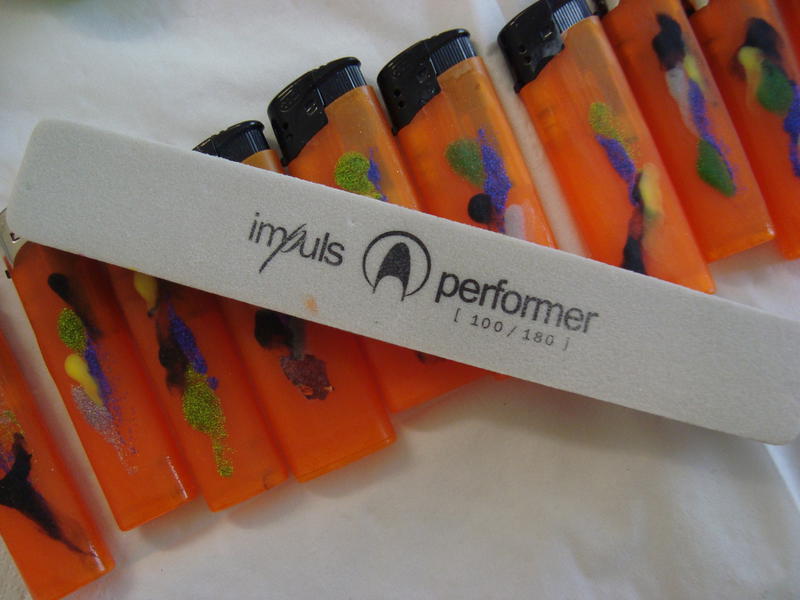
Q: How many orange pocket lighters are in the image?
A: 9